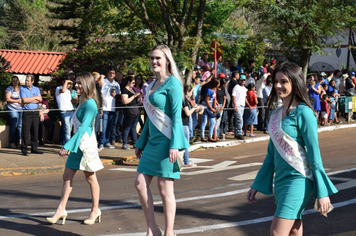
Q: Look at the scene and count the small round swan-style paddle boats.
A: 0